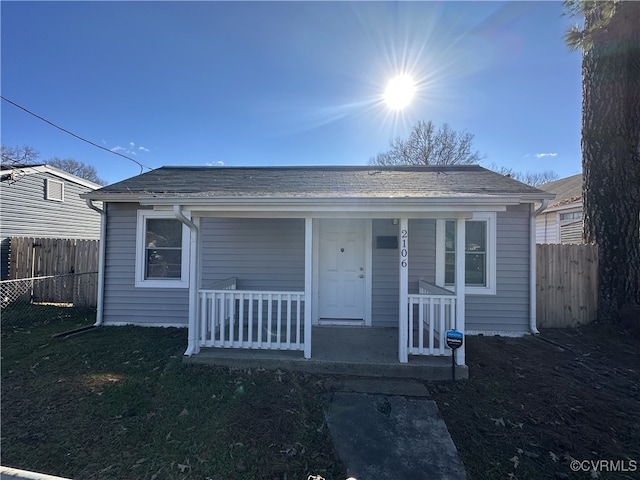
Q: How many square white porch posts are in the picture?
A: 4